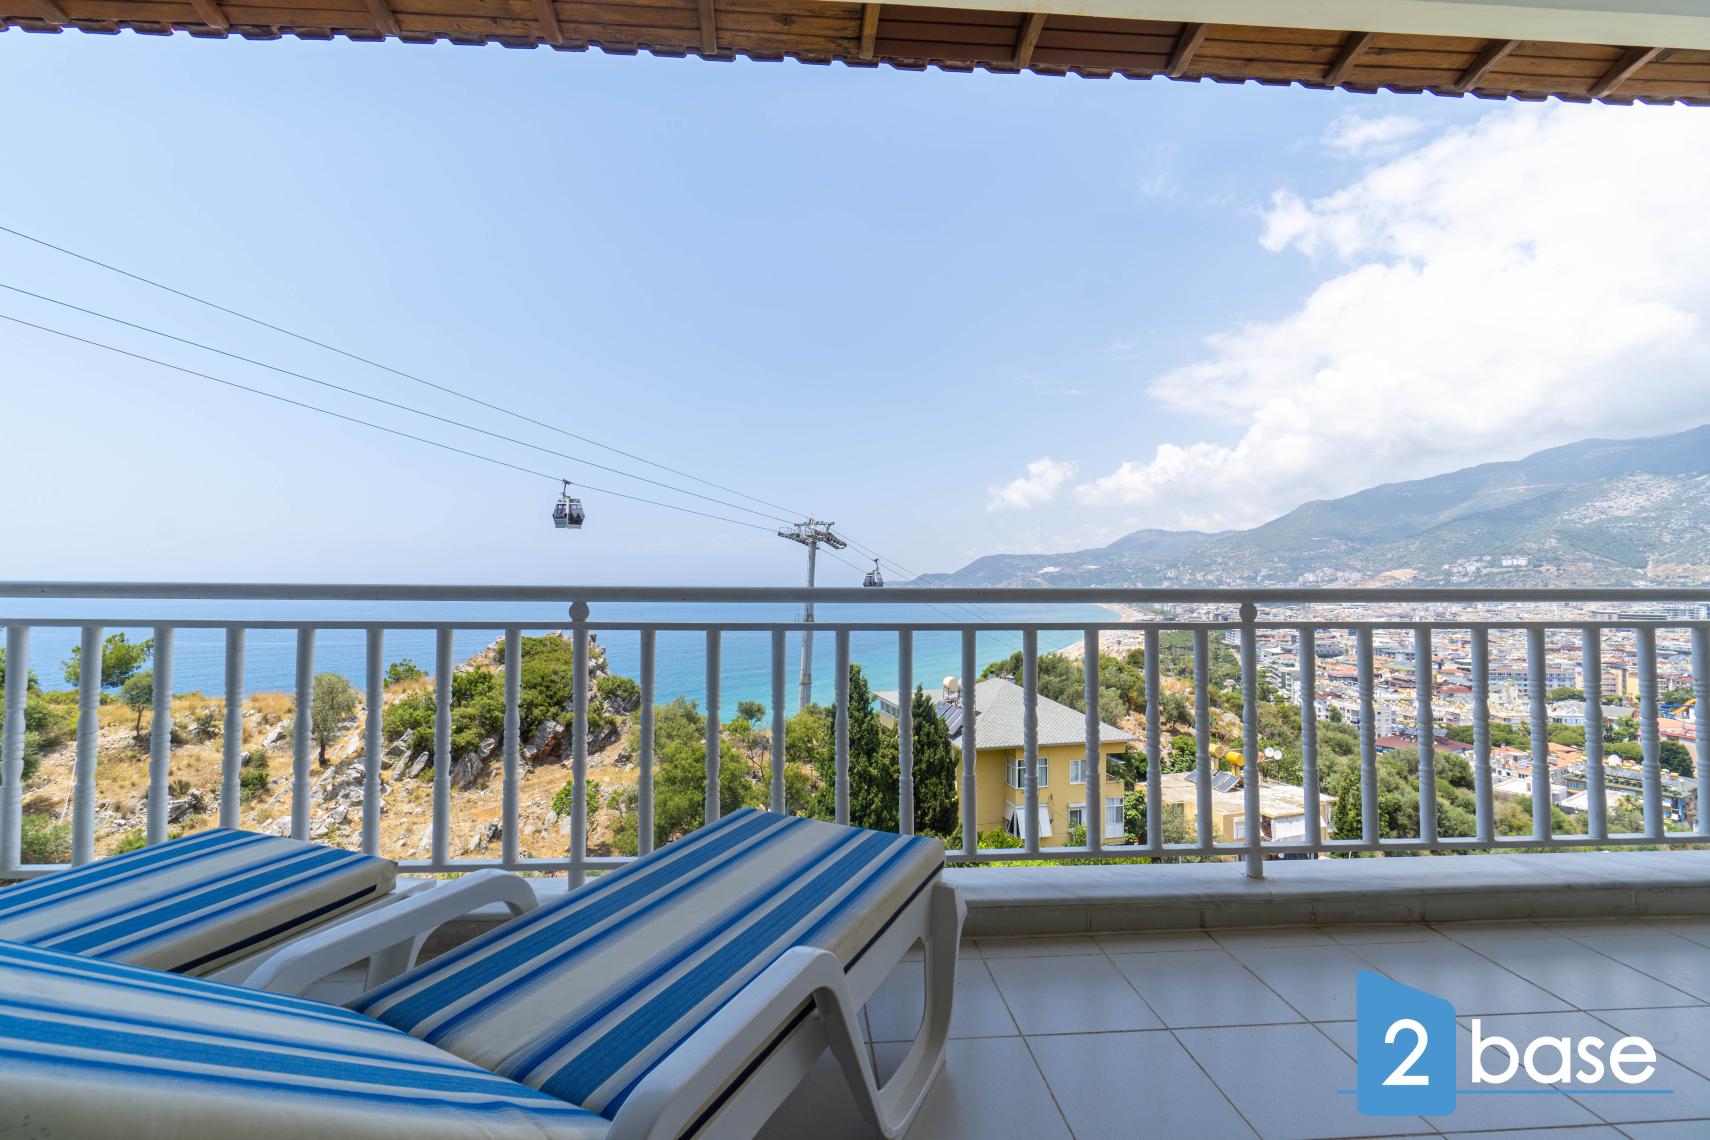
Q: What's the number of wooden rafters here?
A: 11